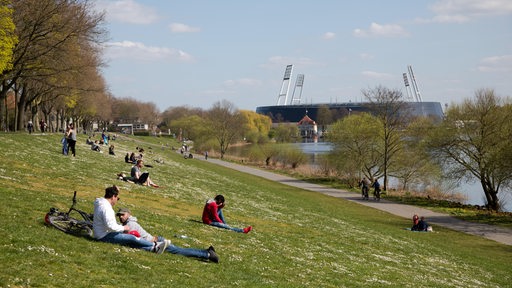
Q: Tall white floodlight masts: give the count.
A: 4